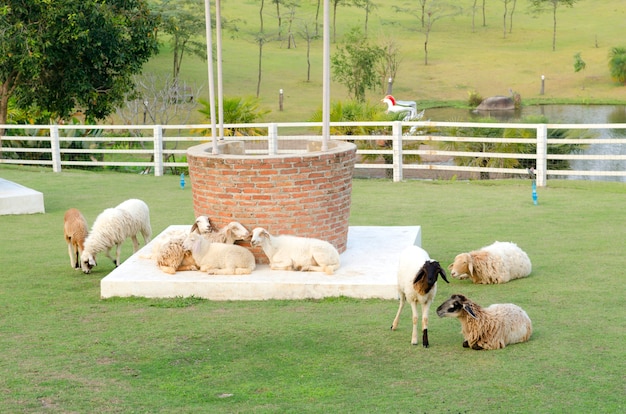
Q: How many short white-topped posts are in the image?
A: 3